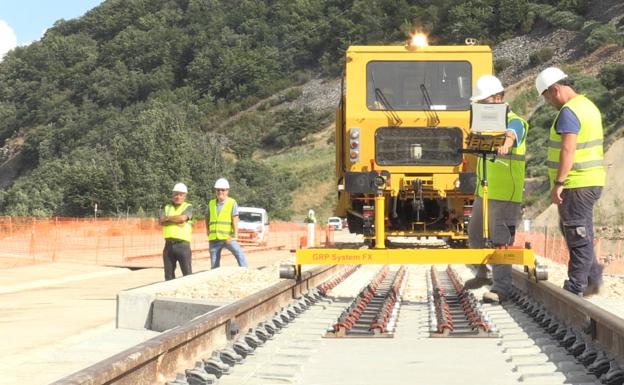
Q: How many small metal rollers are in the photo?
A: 2